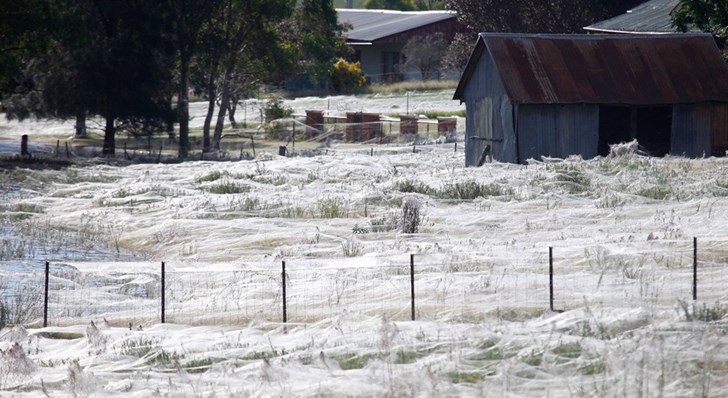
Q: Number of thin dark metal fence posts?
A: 6